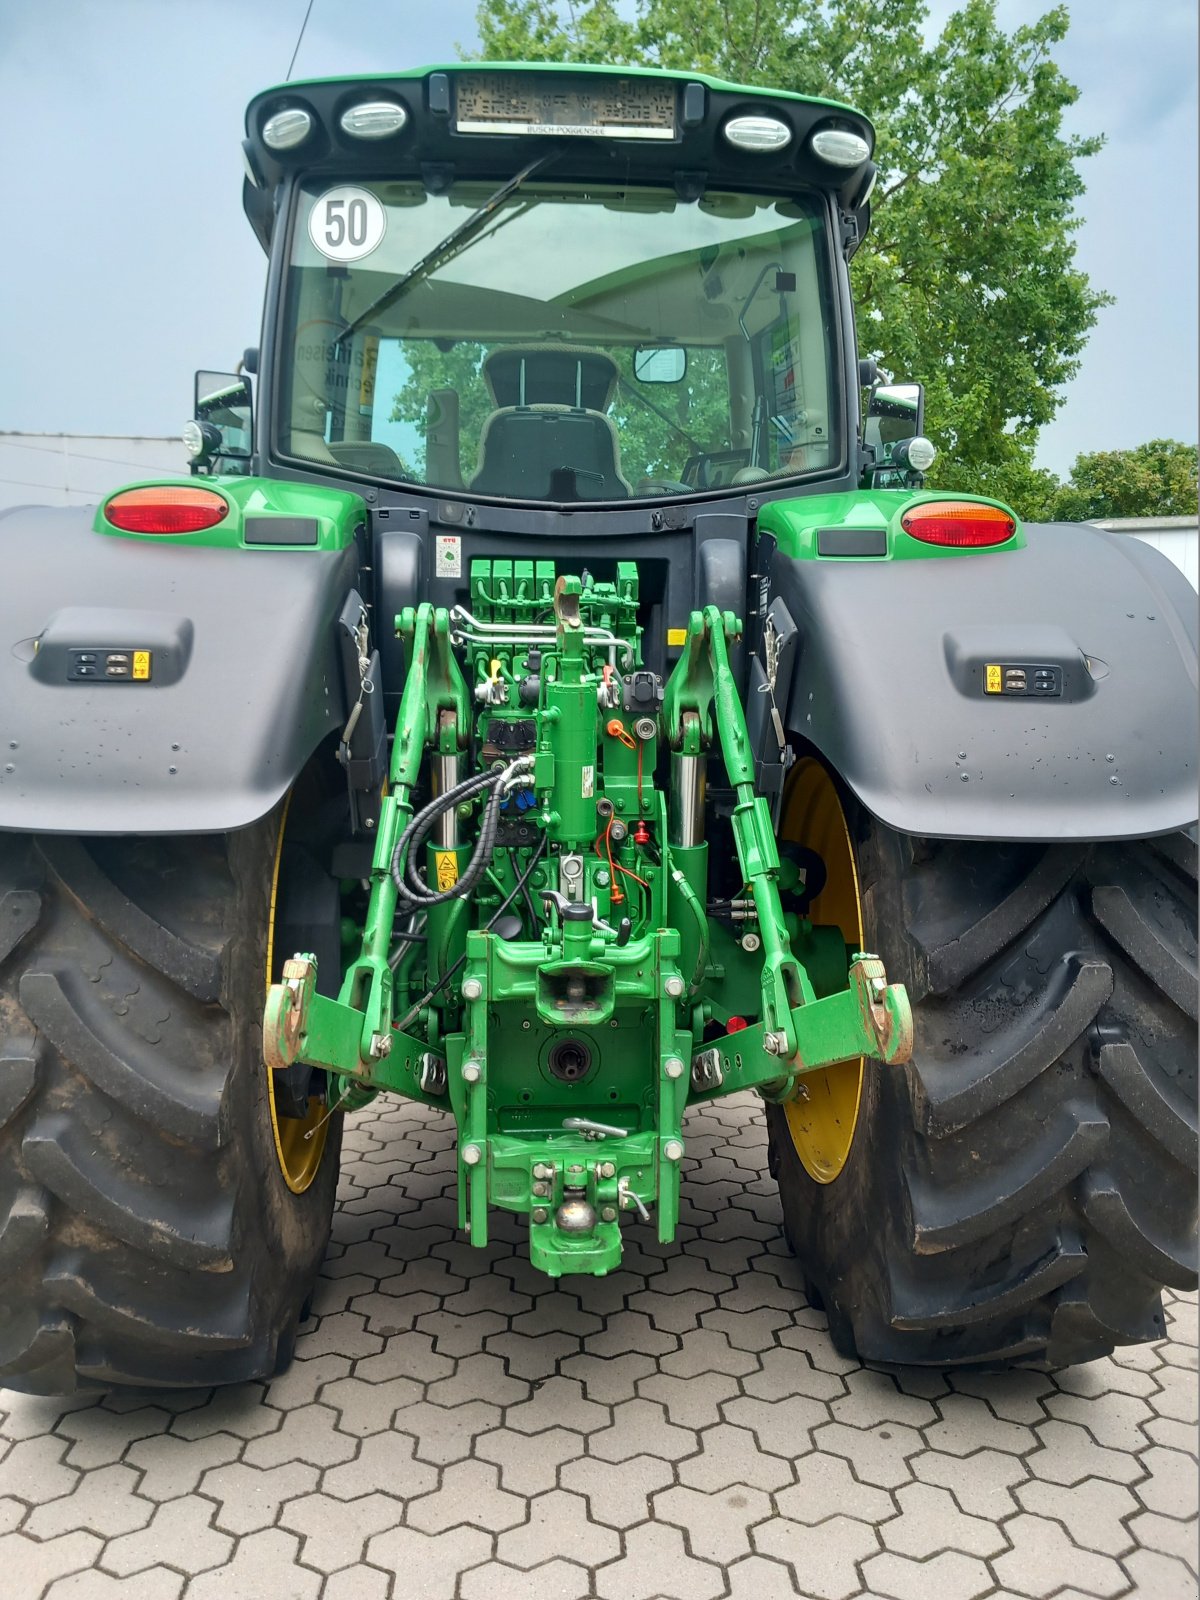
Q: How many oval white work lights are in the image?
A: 4